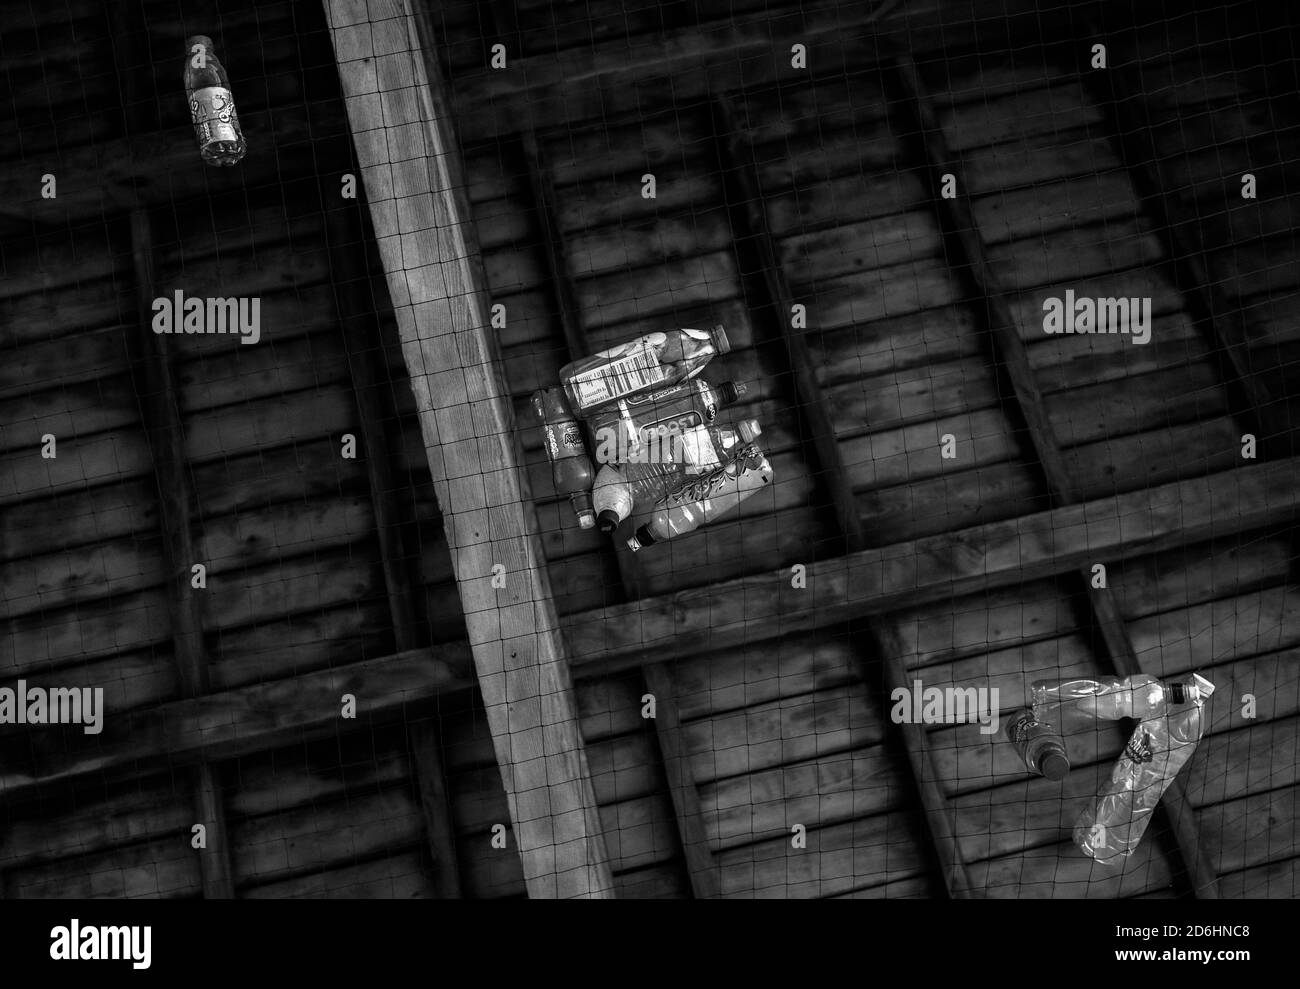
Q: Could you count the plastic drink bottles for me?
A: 10